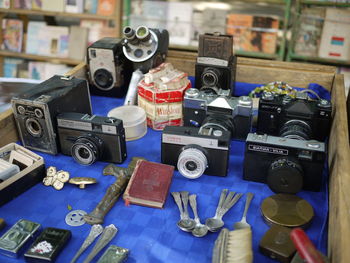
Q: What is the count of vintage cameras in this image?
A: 9